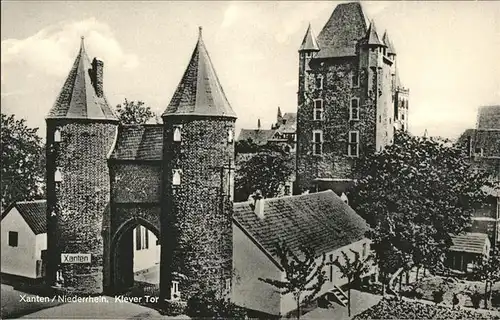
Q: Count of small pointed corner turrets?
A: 3